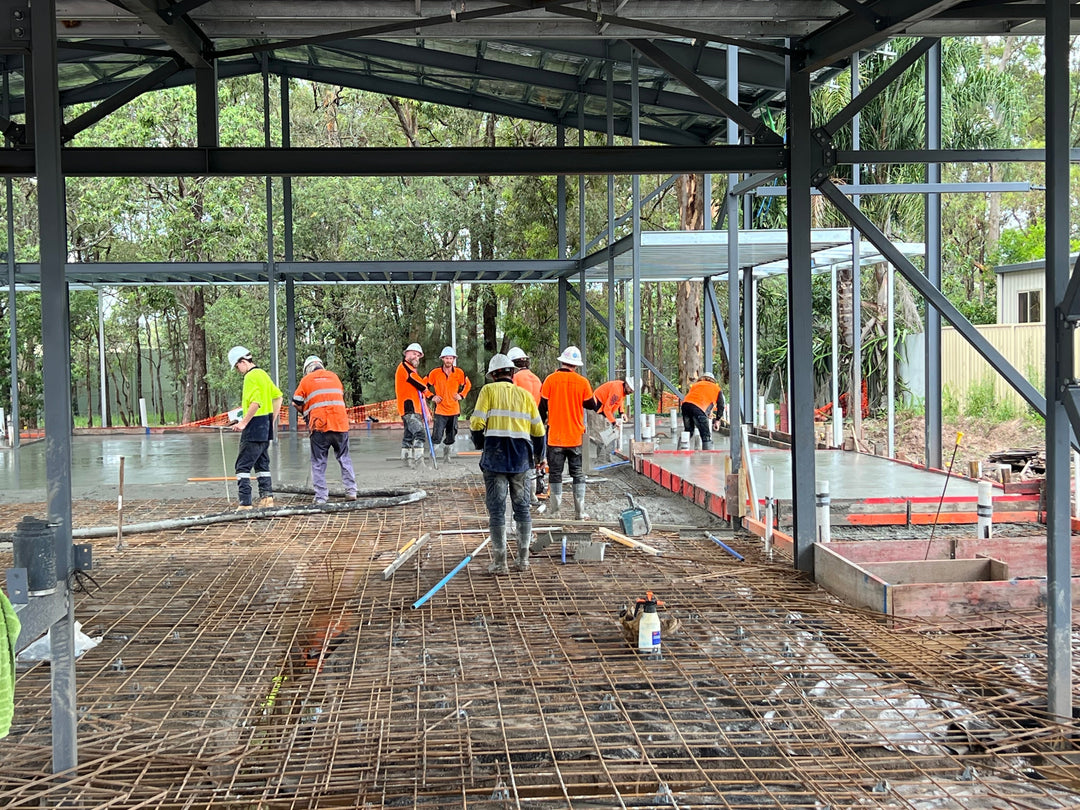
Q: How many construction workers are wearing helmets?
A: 9